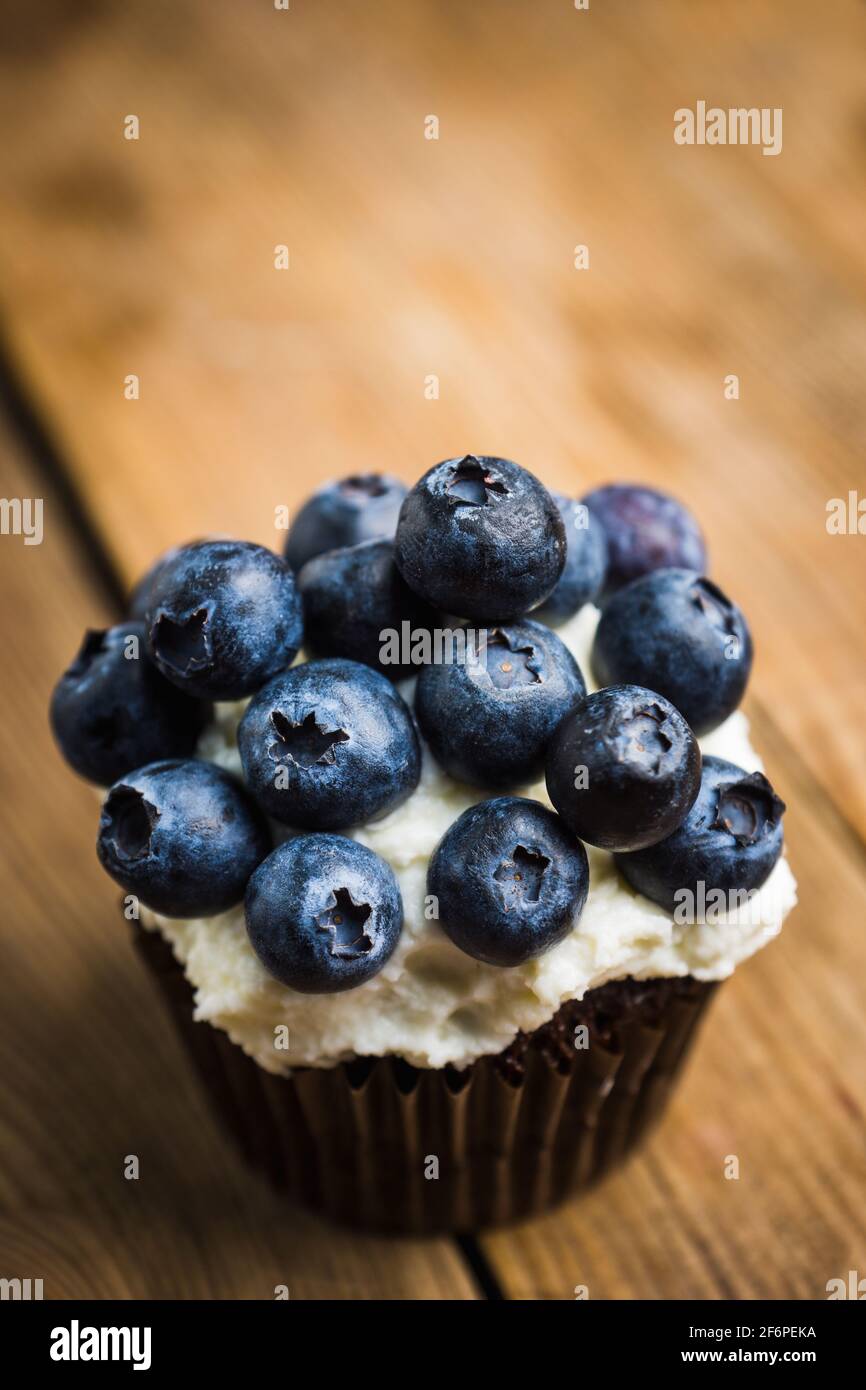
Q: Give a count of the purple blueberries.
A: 1